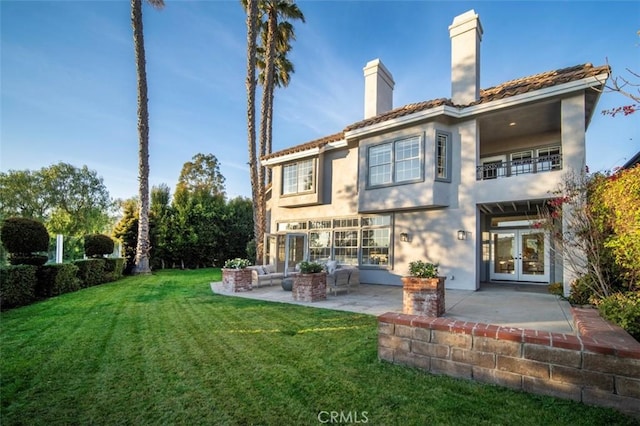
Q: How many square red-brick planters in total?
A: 3